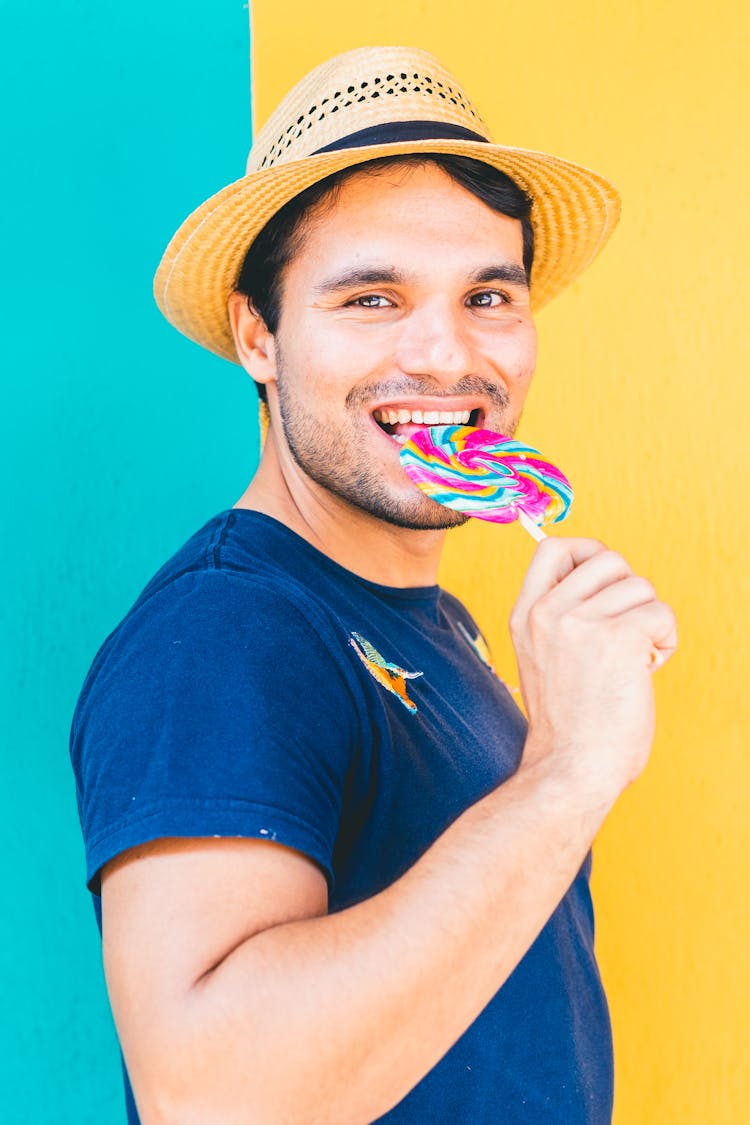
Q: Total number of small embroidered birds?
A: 2